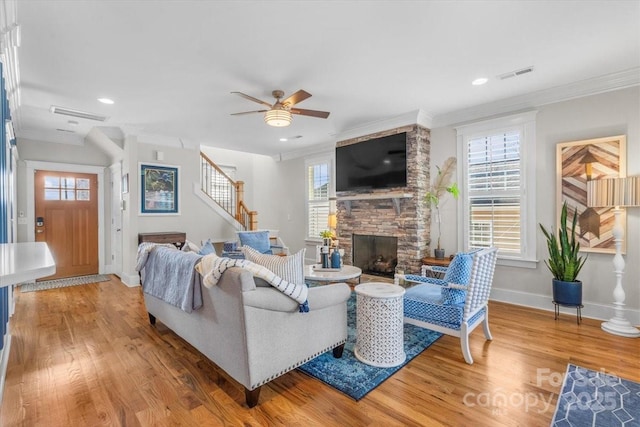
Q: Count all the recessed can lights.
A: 3